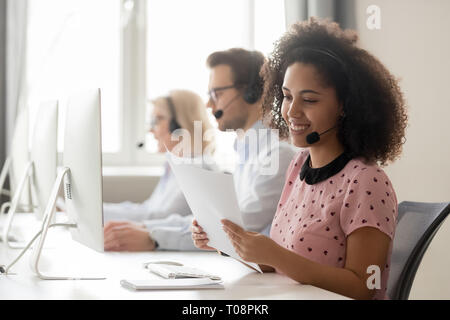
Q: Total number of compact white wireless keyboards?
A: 1